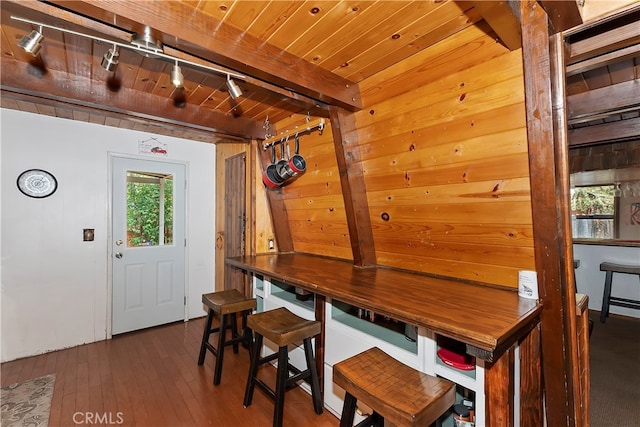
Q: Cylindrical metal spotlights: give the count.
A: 4